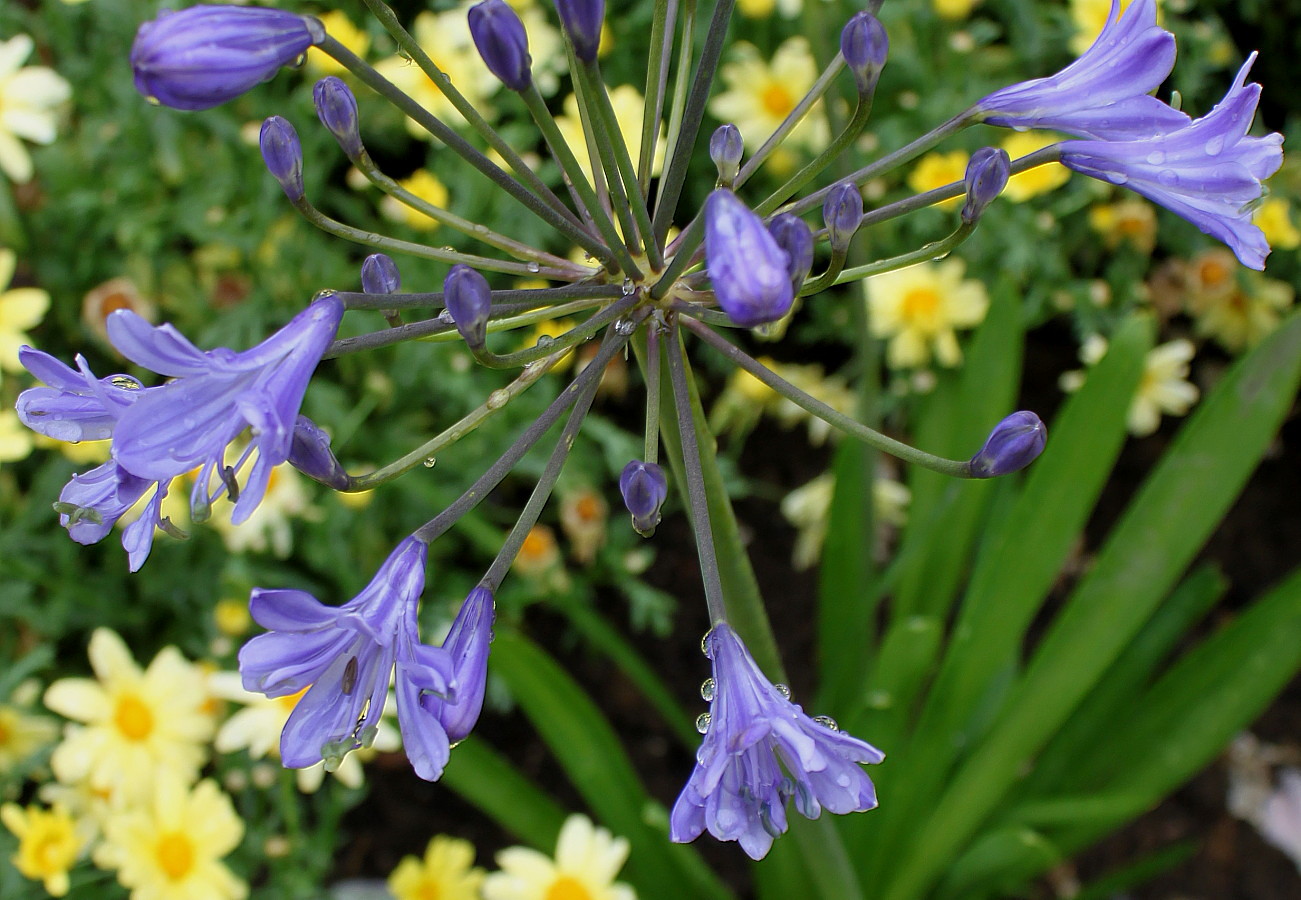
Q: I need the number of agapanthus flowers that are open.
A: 6